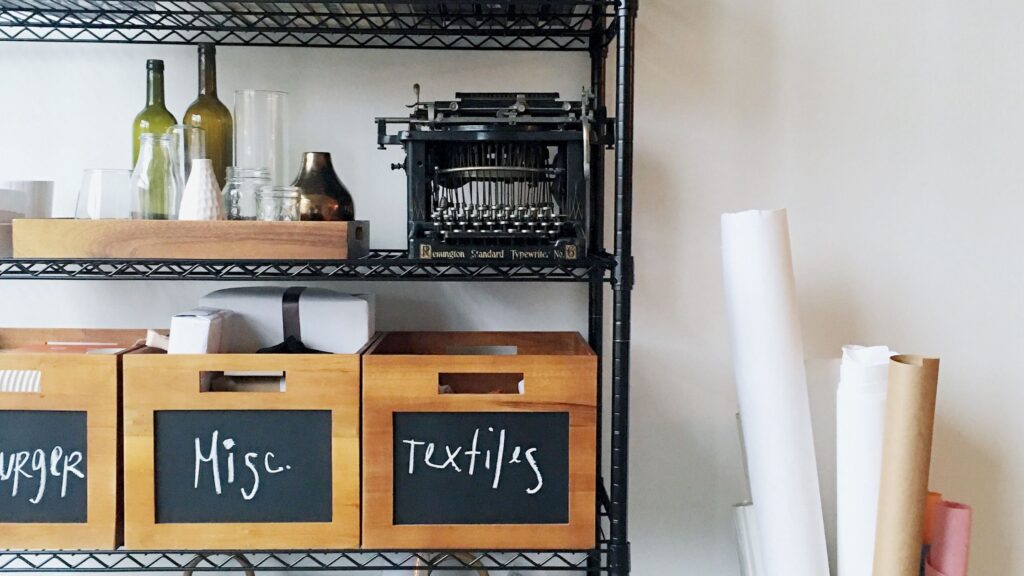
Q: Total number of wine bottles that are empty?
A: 2